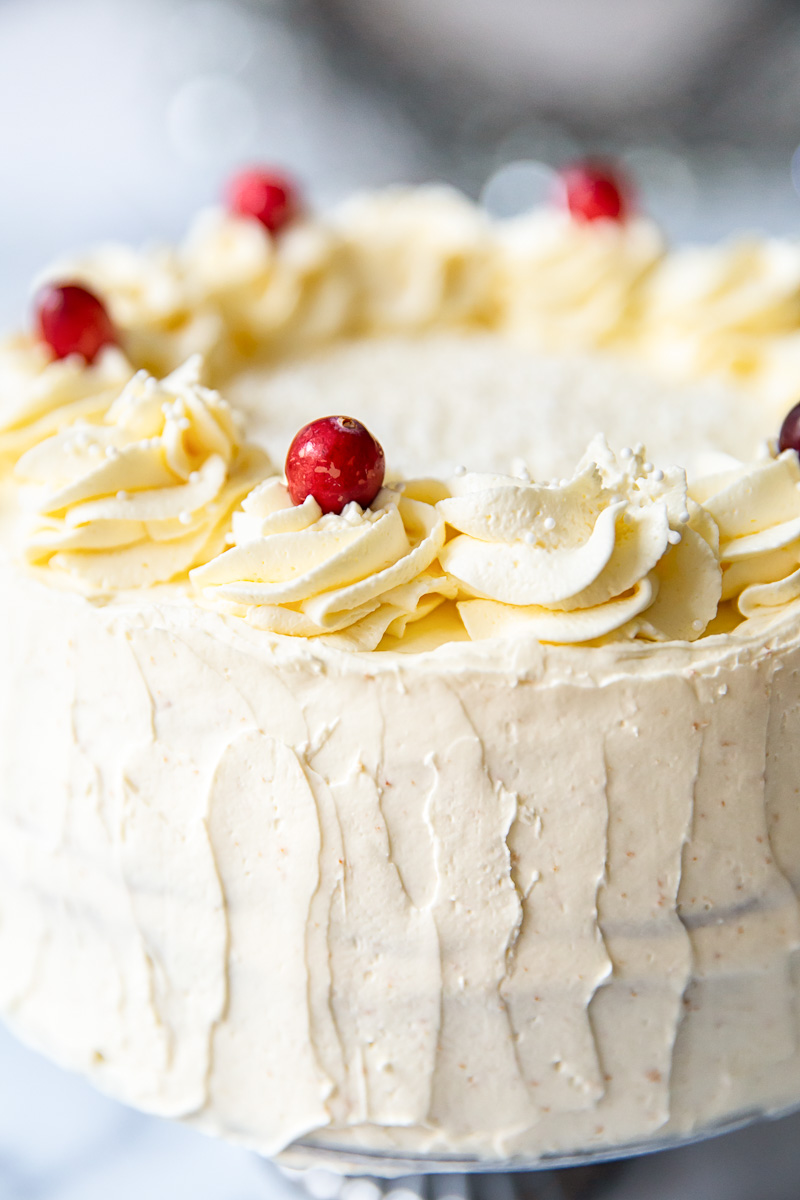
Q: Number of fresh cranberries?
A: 5